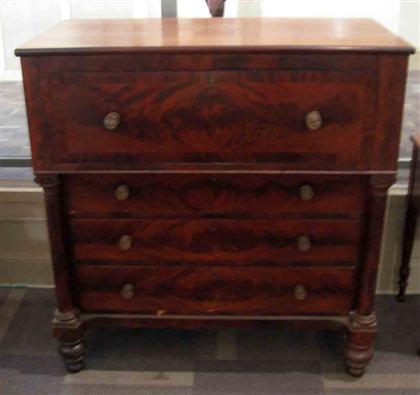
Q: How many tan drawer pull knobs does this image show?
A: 8